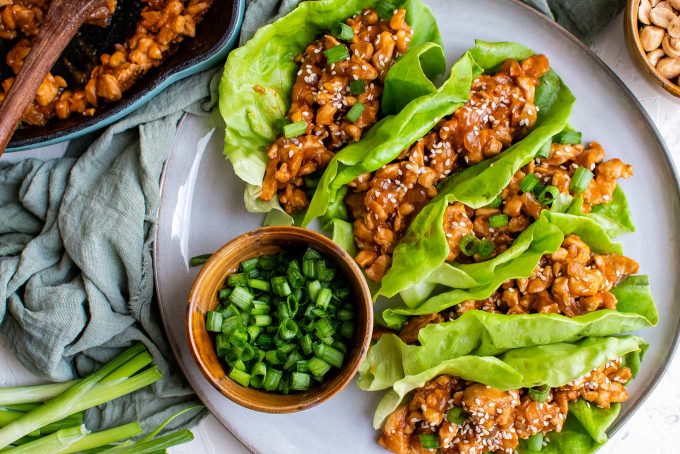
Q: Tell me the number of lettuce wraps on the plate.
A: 5